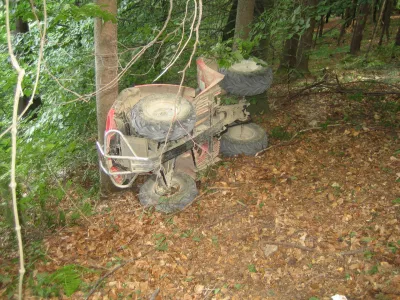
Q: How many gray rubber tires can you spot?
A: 4